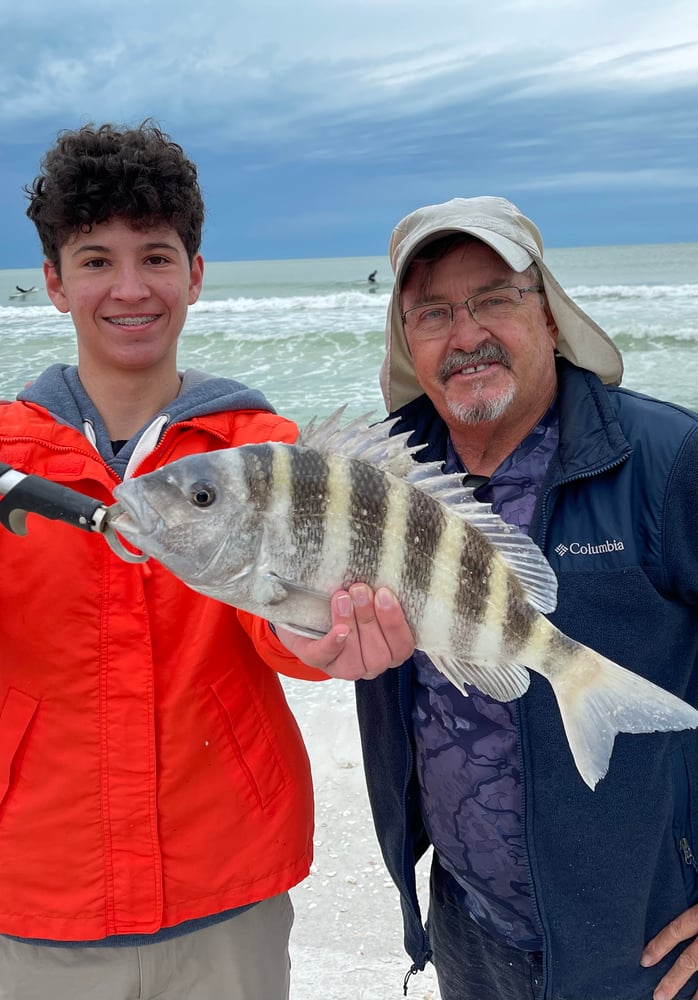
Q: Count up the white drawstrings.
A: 2